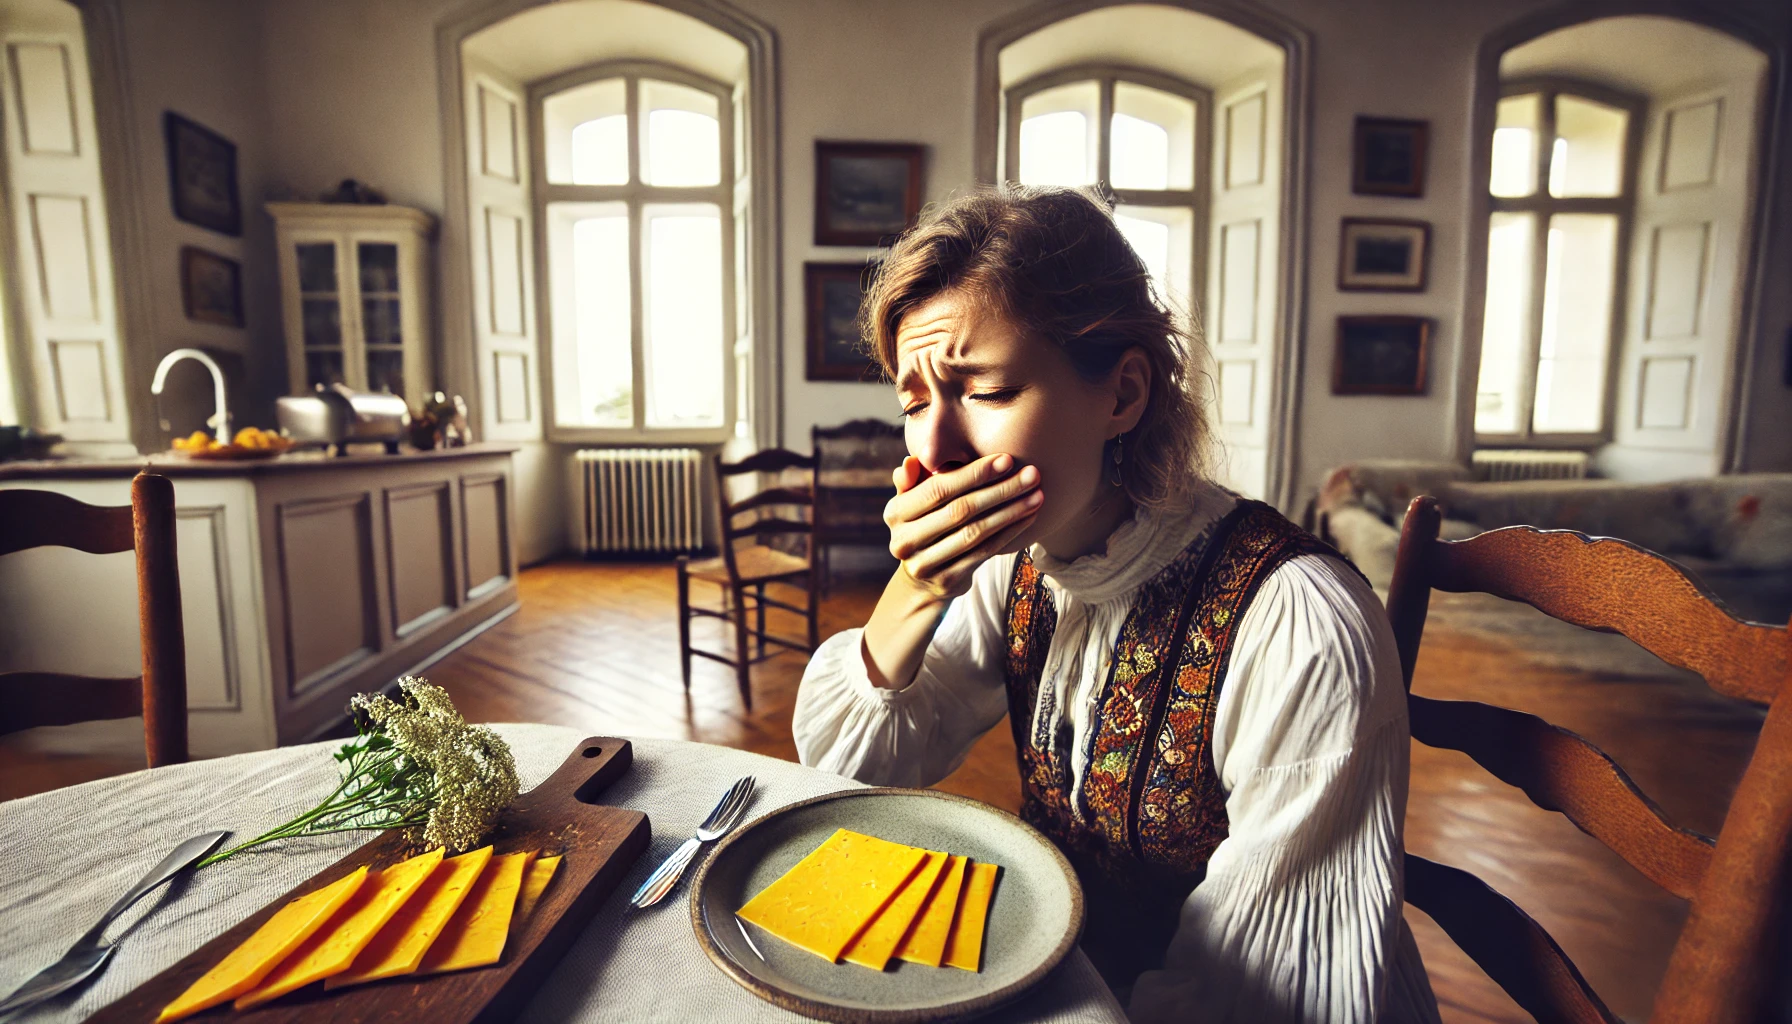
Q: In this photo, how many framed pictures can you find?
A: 7